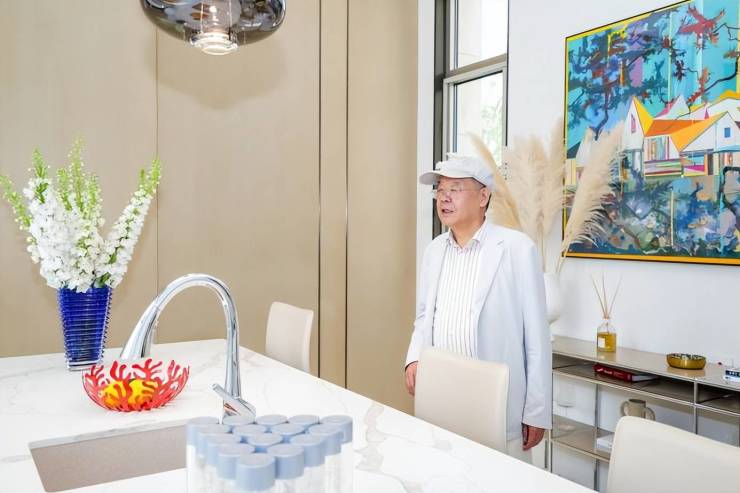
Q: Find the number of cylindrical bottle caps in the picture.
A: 15